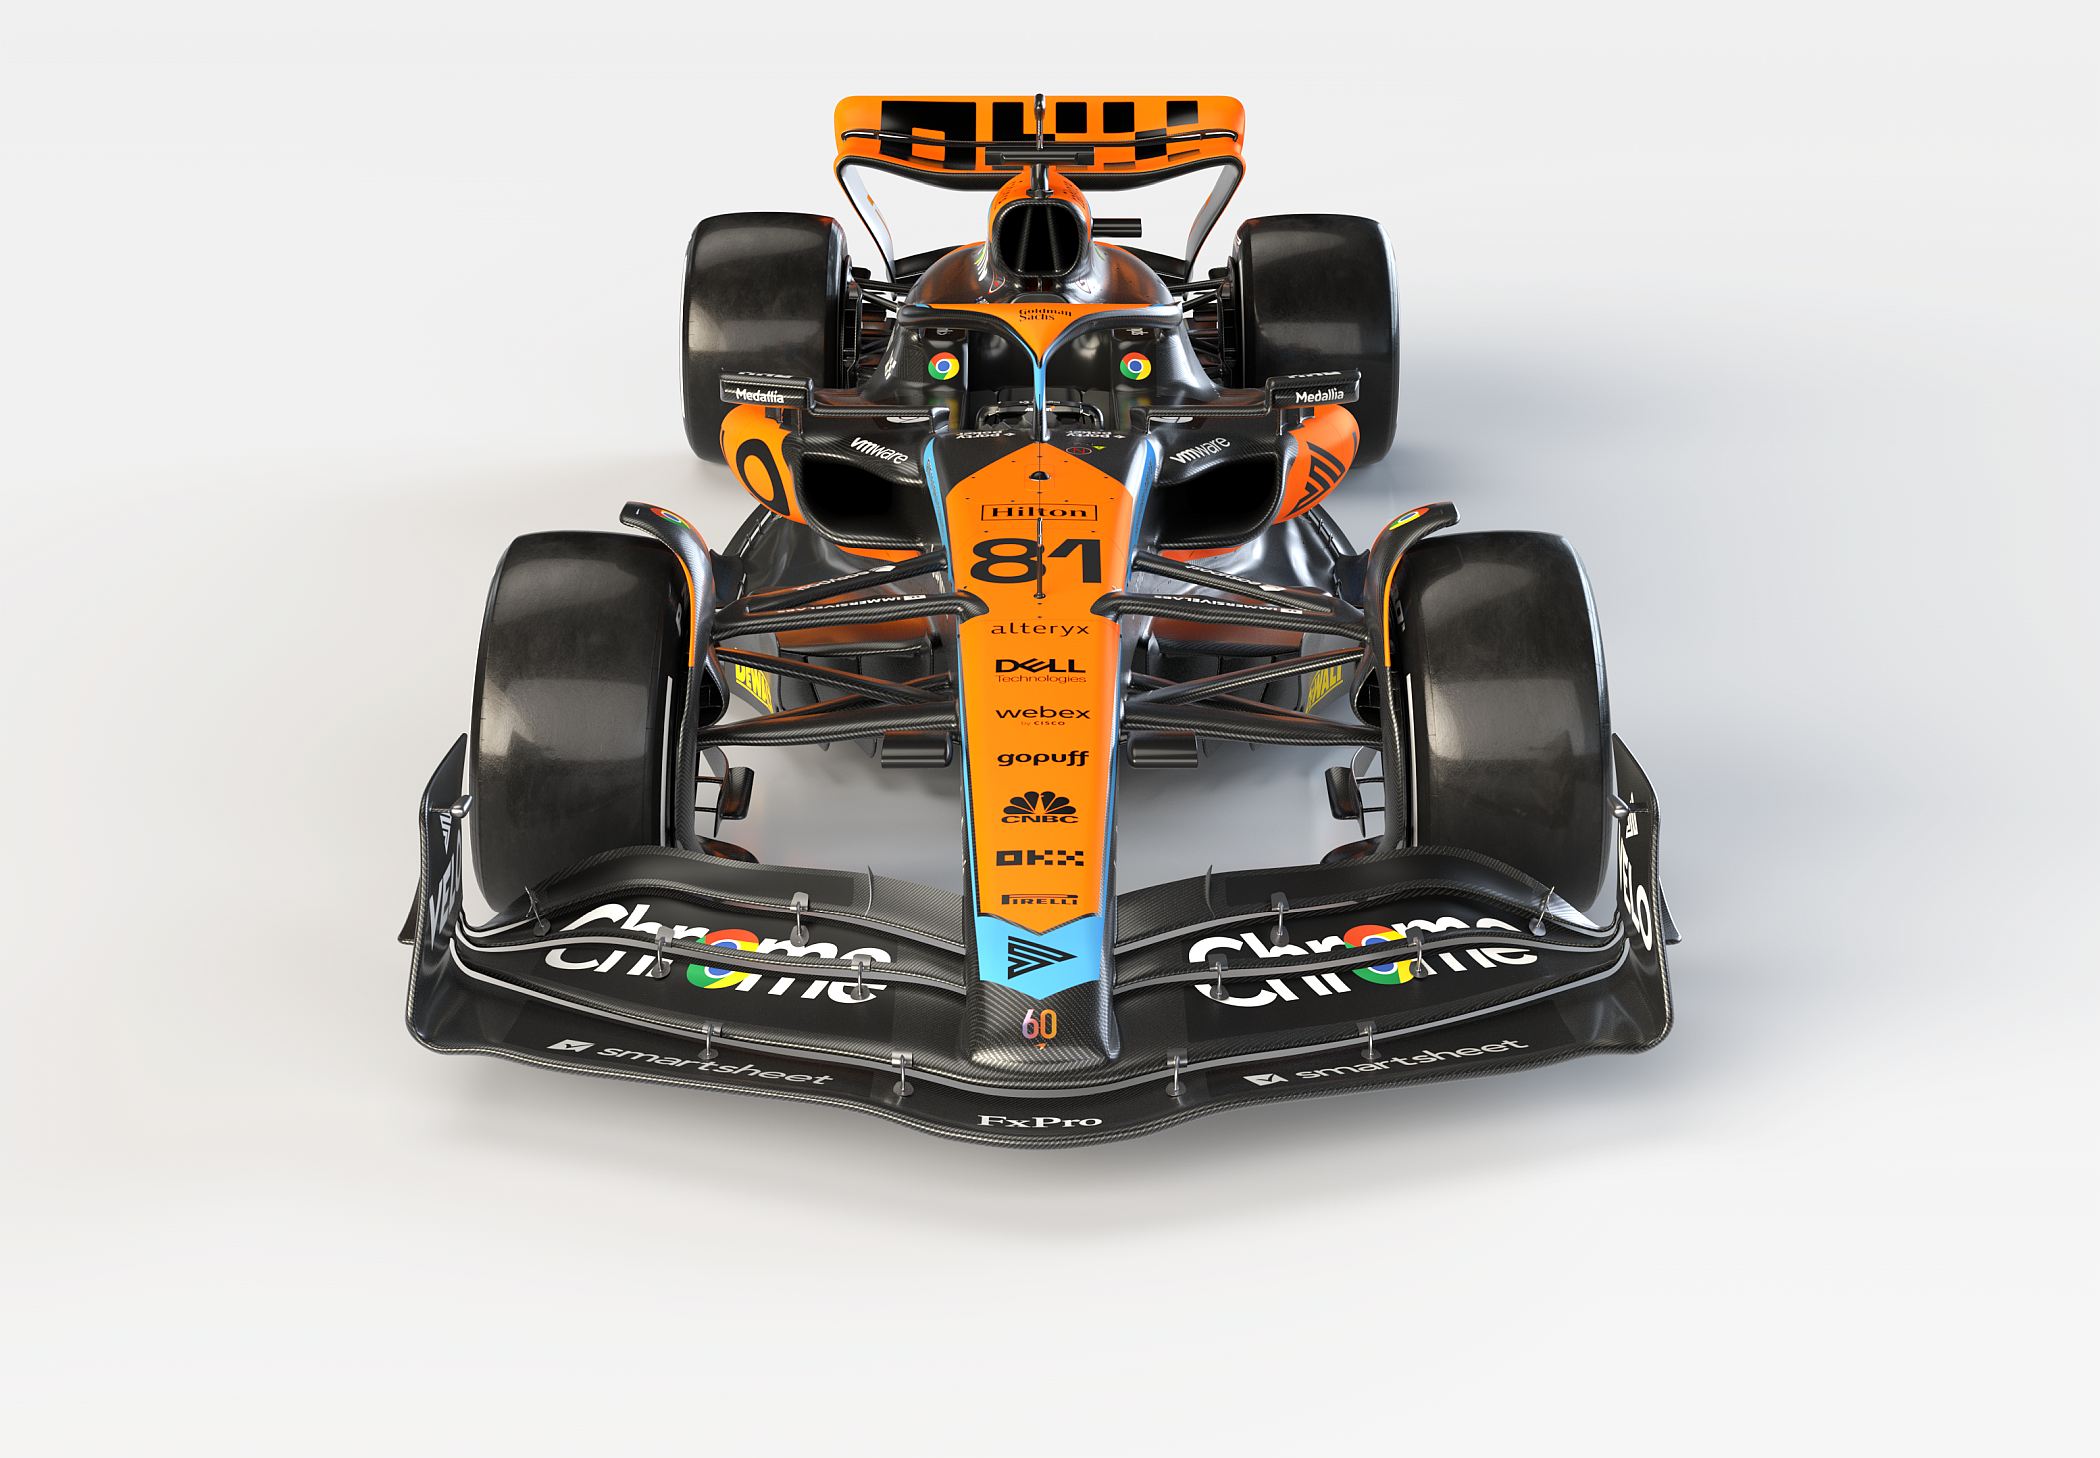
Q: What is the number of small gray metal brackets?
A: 12